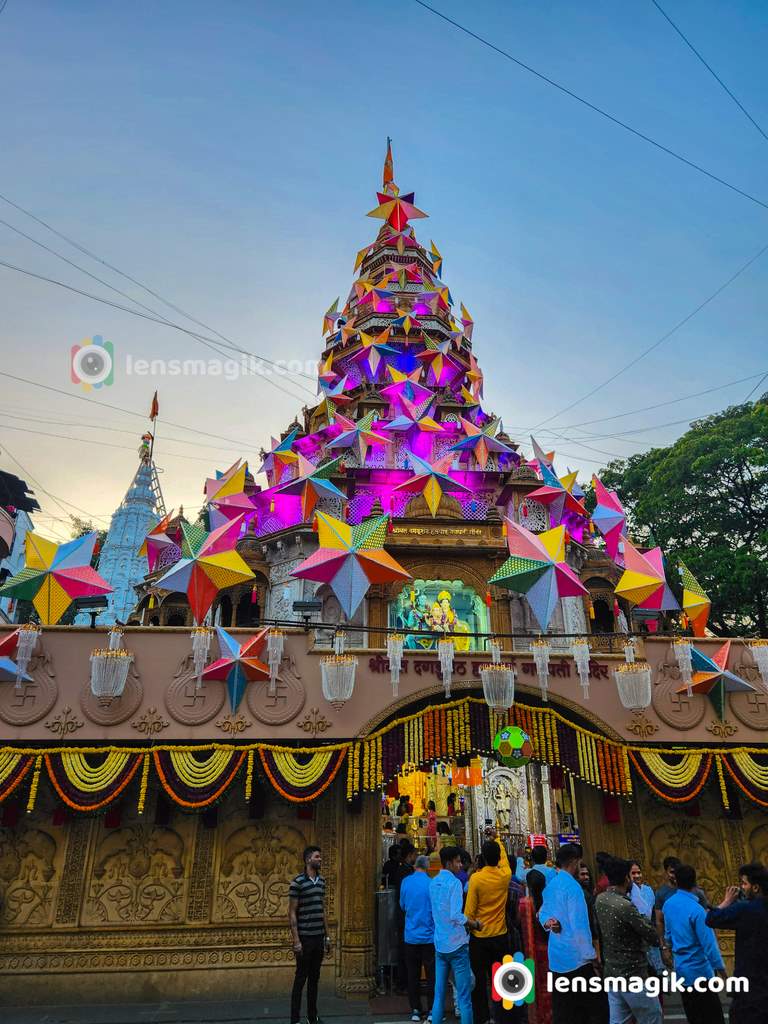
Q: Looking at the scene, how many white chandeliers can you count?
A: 13